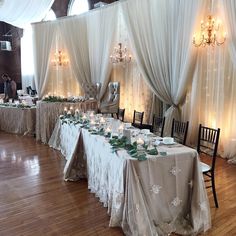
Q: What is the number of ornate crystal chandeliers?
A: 3